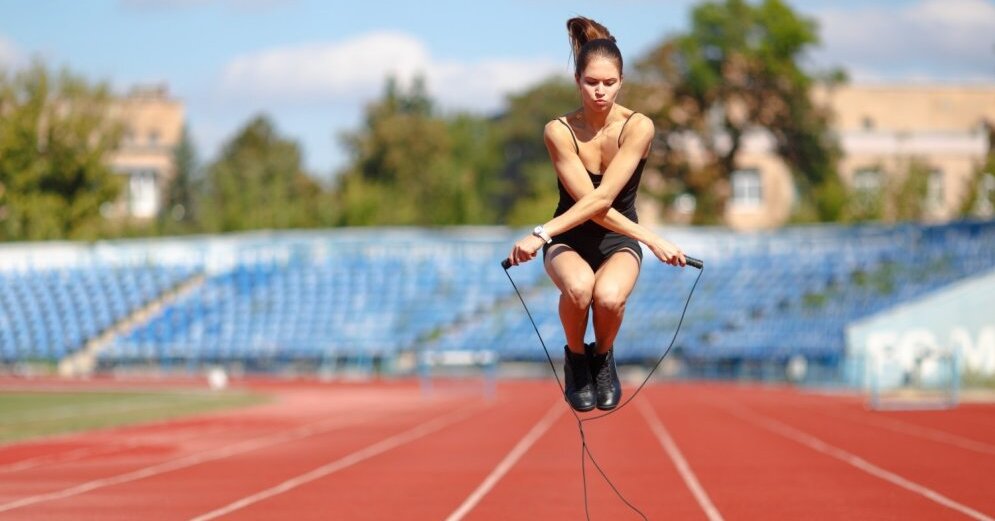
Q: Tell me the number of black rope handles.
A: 2